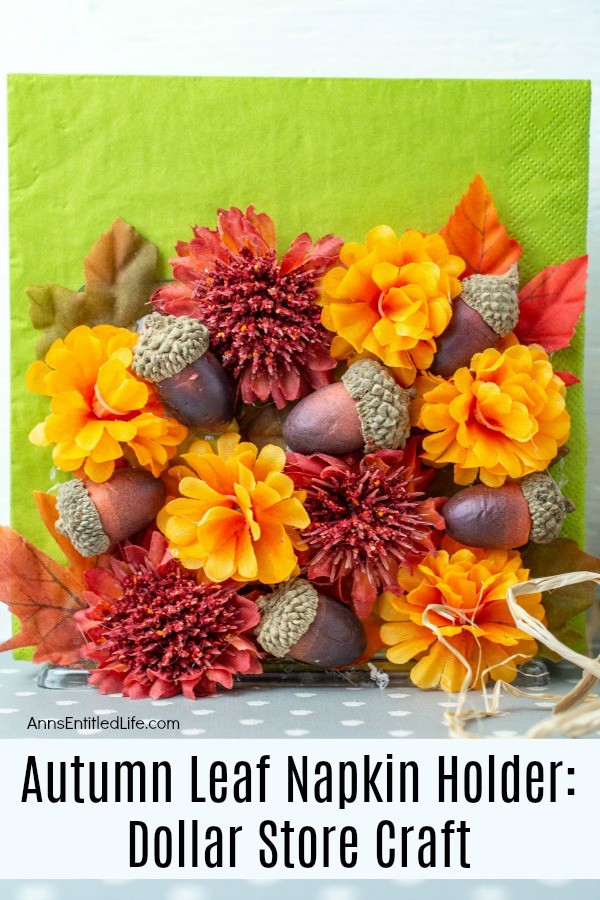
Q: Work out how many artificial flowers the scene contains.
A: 8